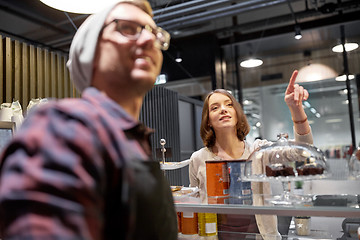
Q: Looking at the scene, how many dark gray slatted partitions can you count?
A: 1